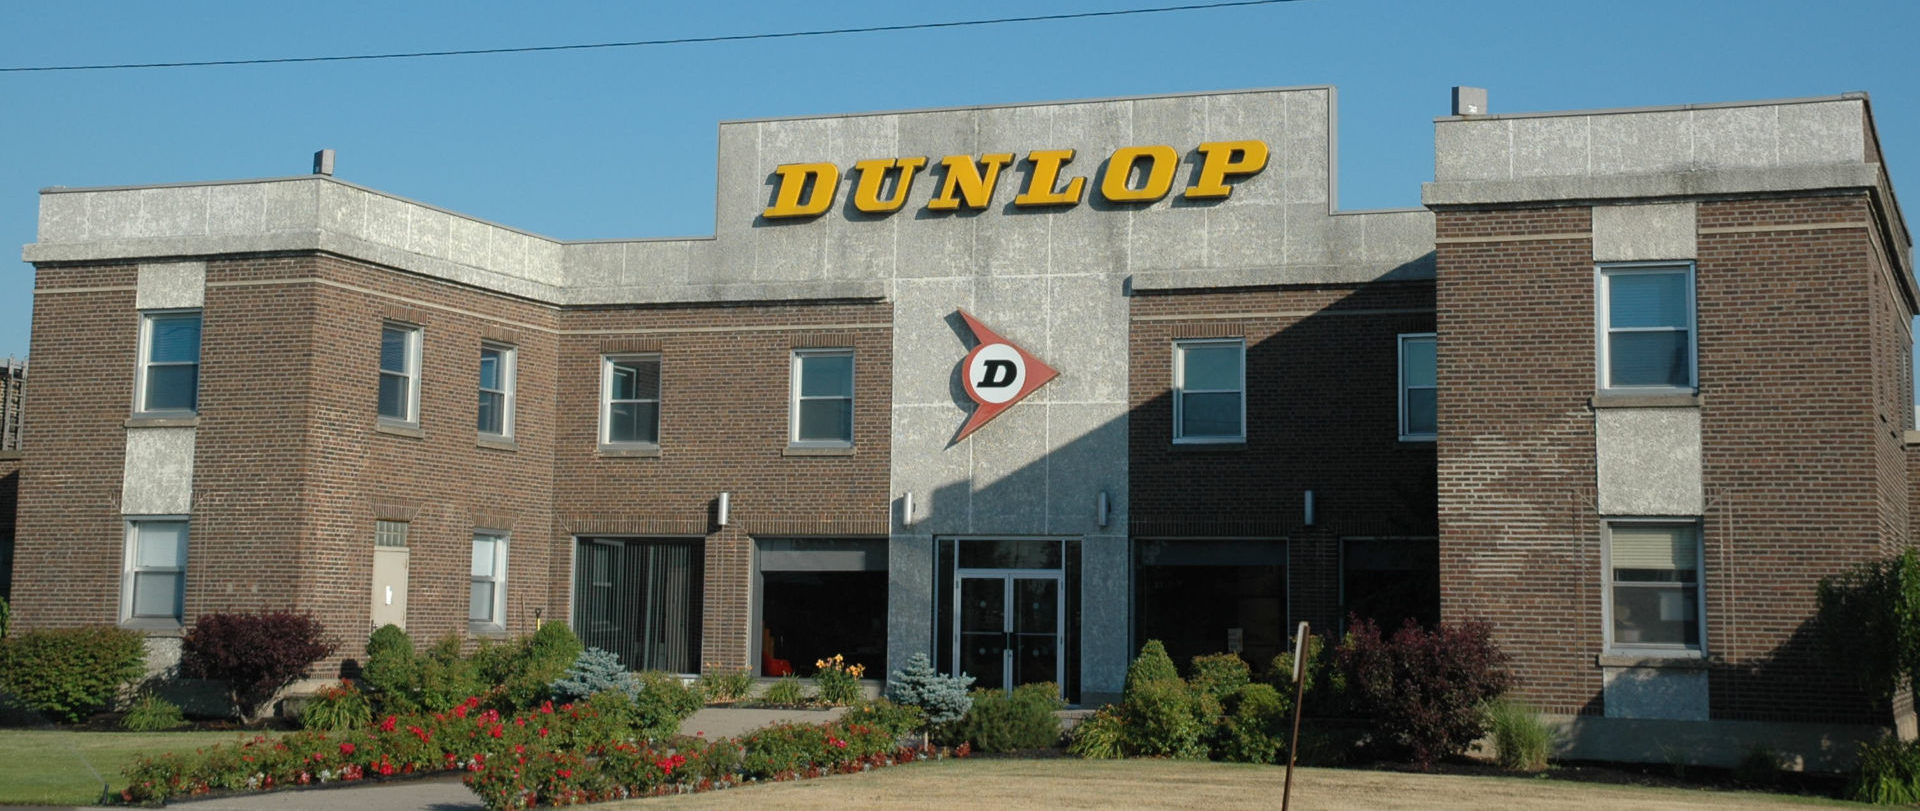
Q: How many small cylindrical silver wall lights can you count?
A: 4